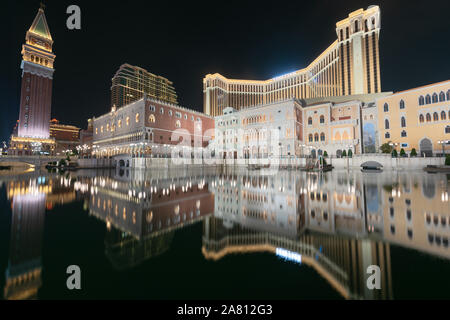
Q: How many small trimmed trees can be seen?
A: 6